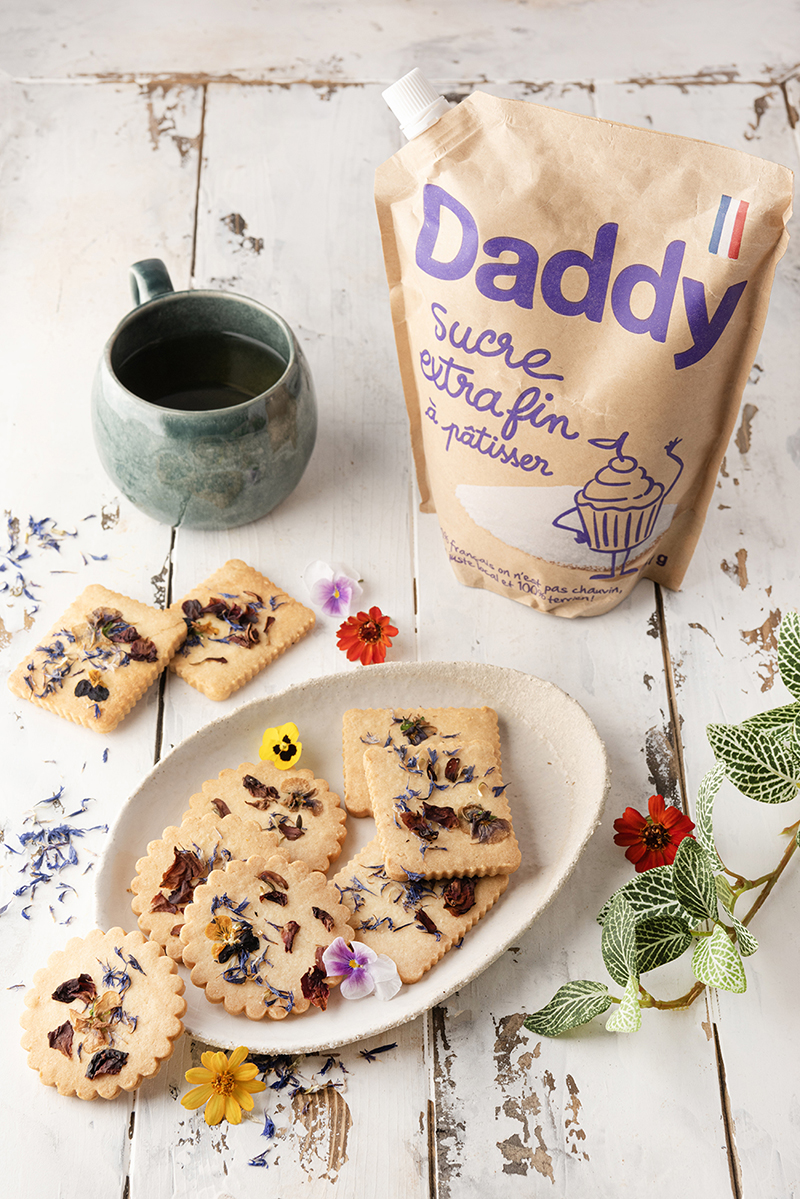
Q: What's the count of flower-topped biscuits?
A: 9